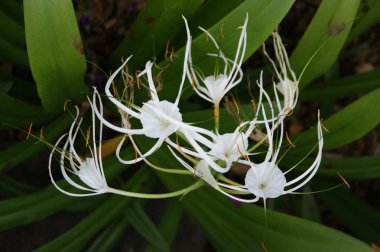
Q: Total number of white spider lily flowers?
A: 6